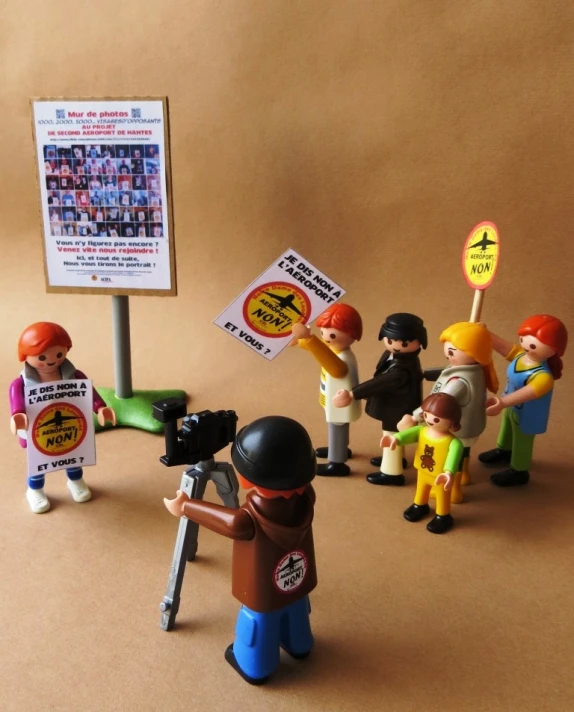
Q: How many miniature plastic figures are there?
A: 7